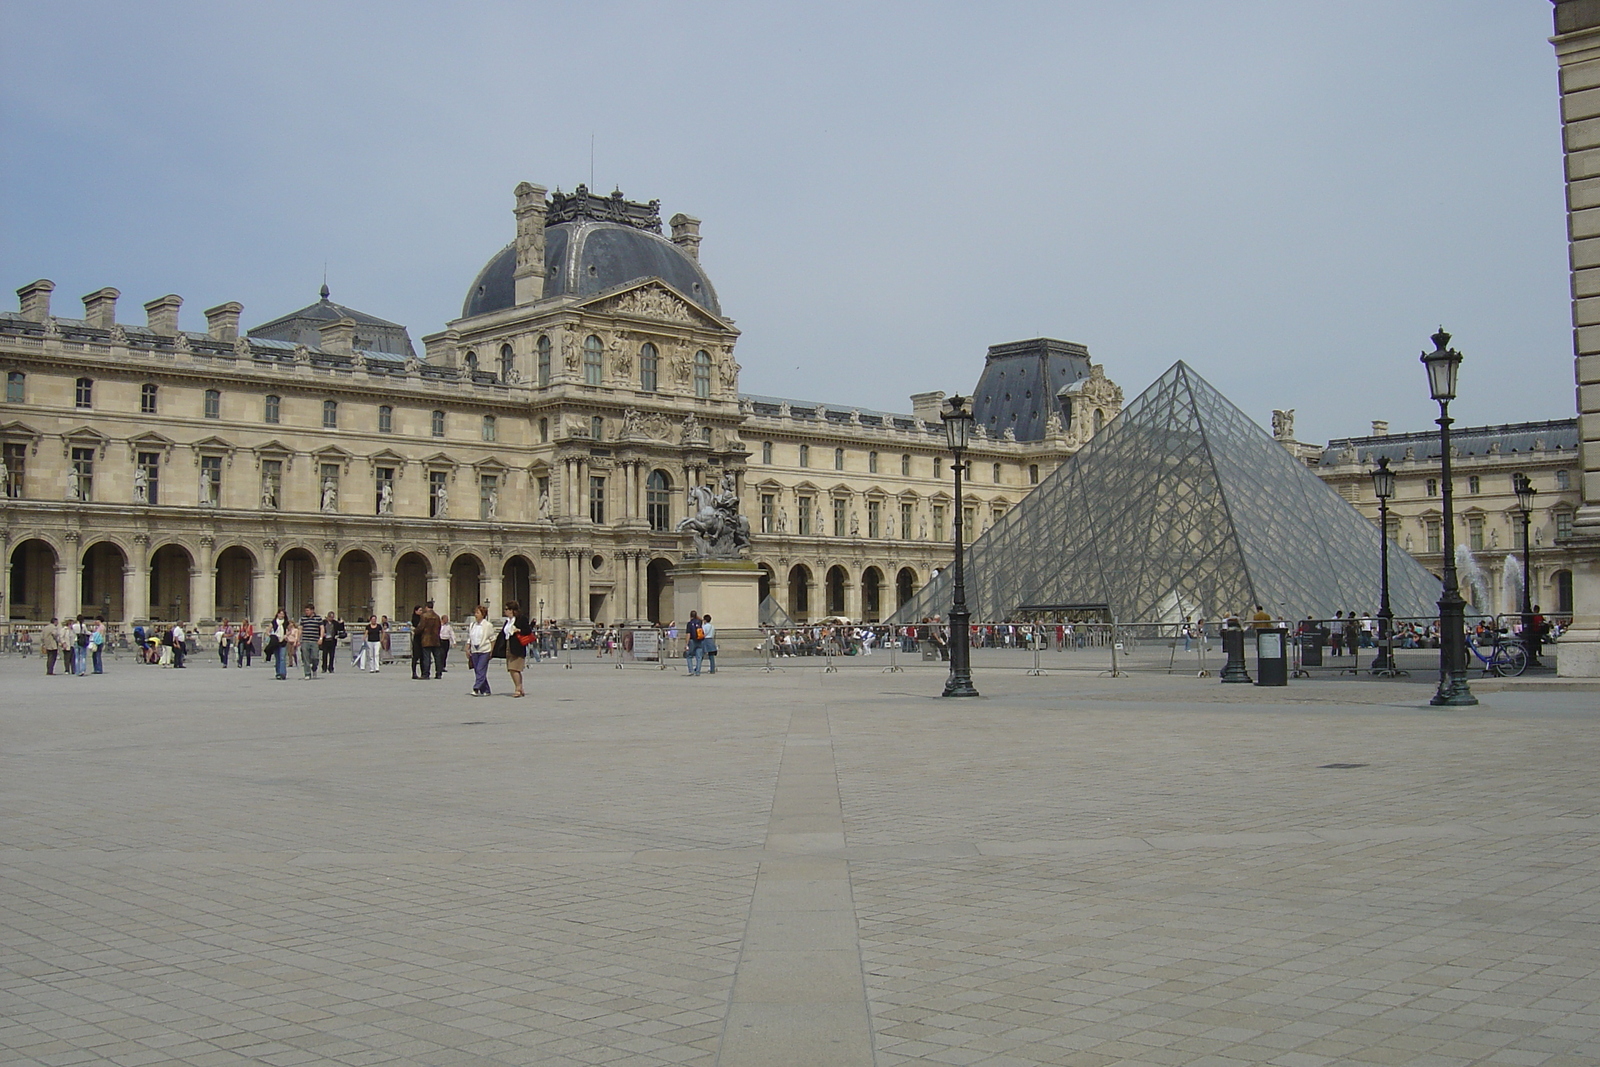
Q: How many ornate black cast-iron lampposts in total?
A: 4